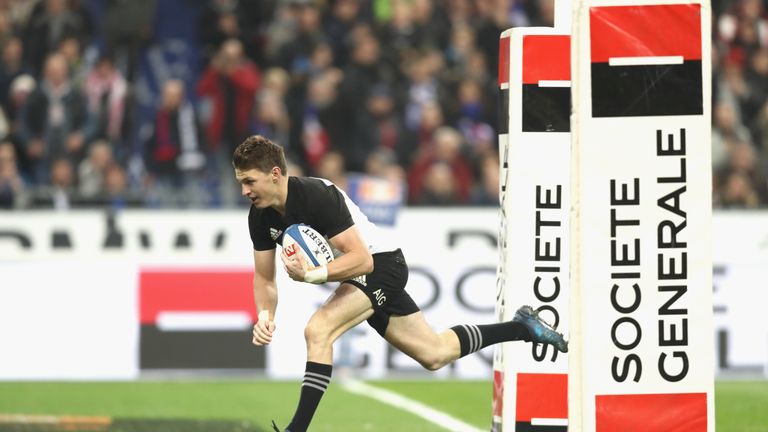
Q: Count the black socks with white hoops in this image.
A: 2